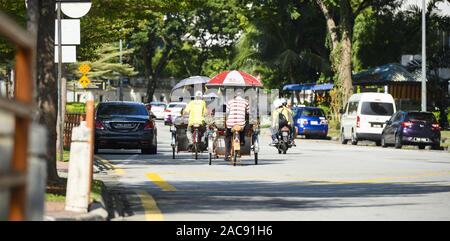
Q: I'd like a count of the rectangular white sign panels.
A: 2